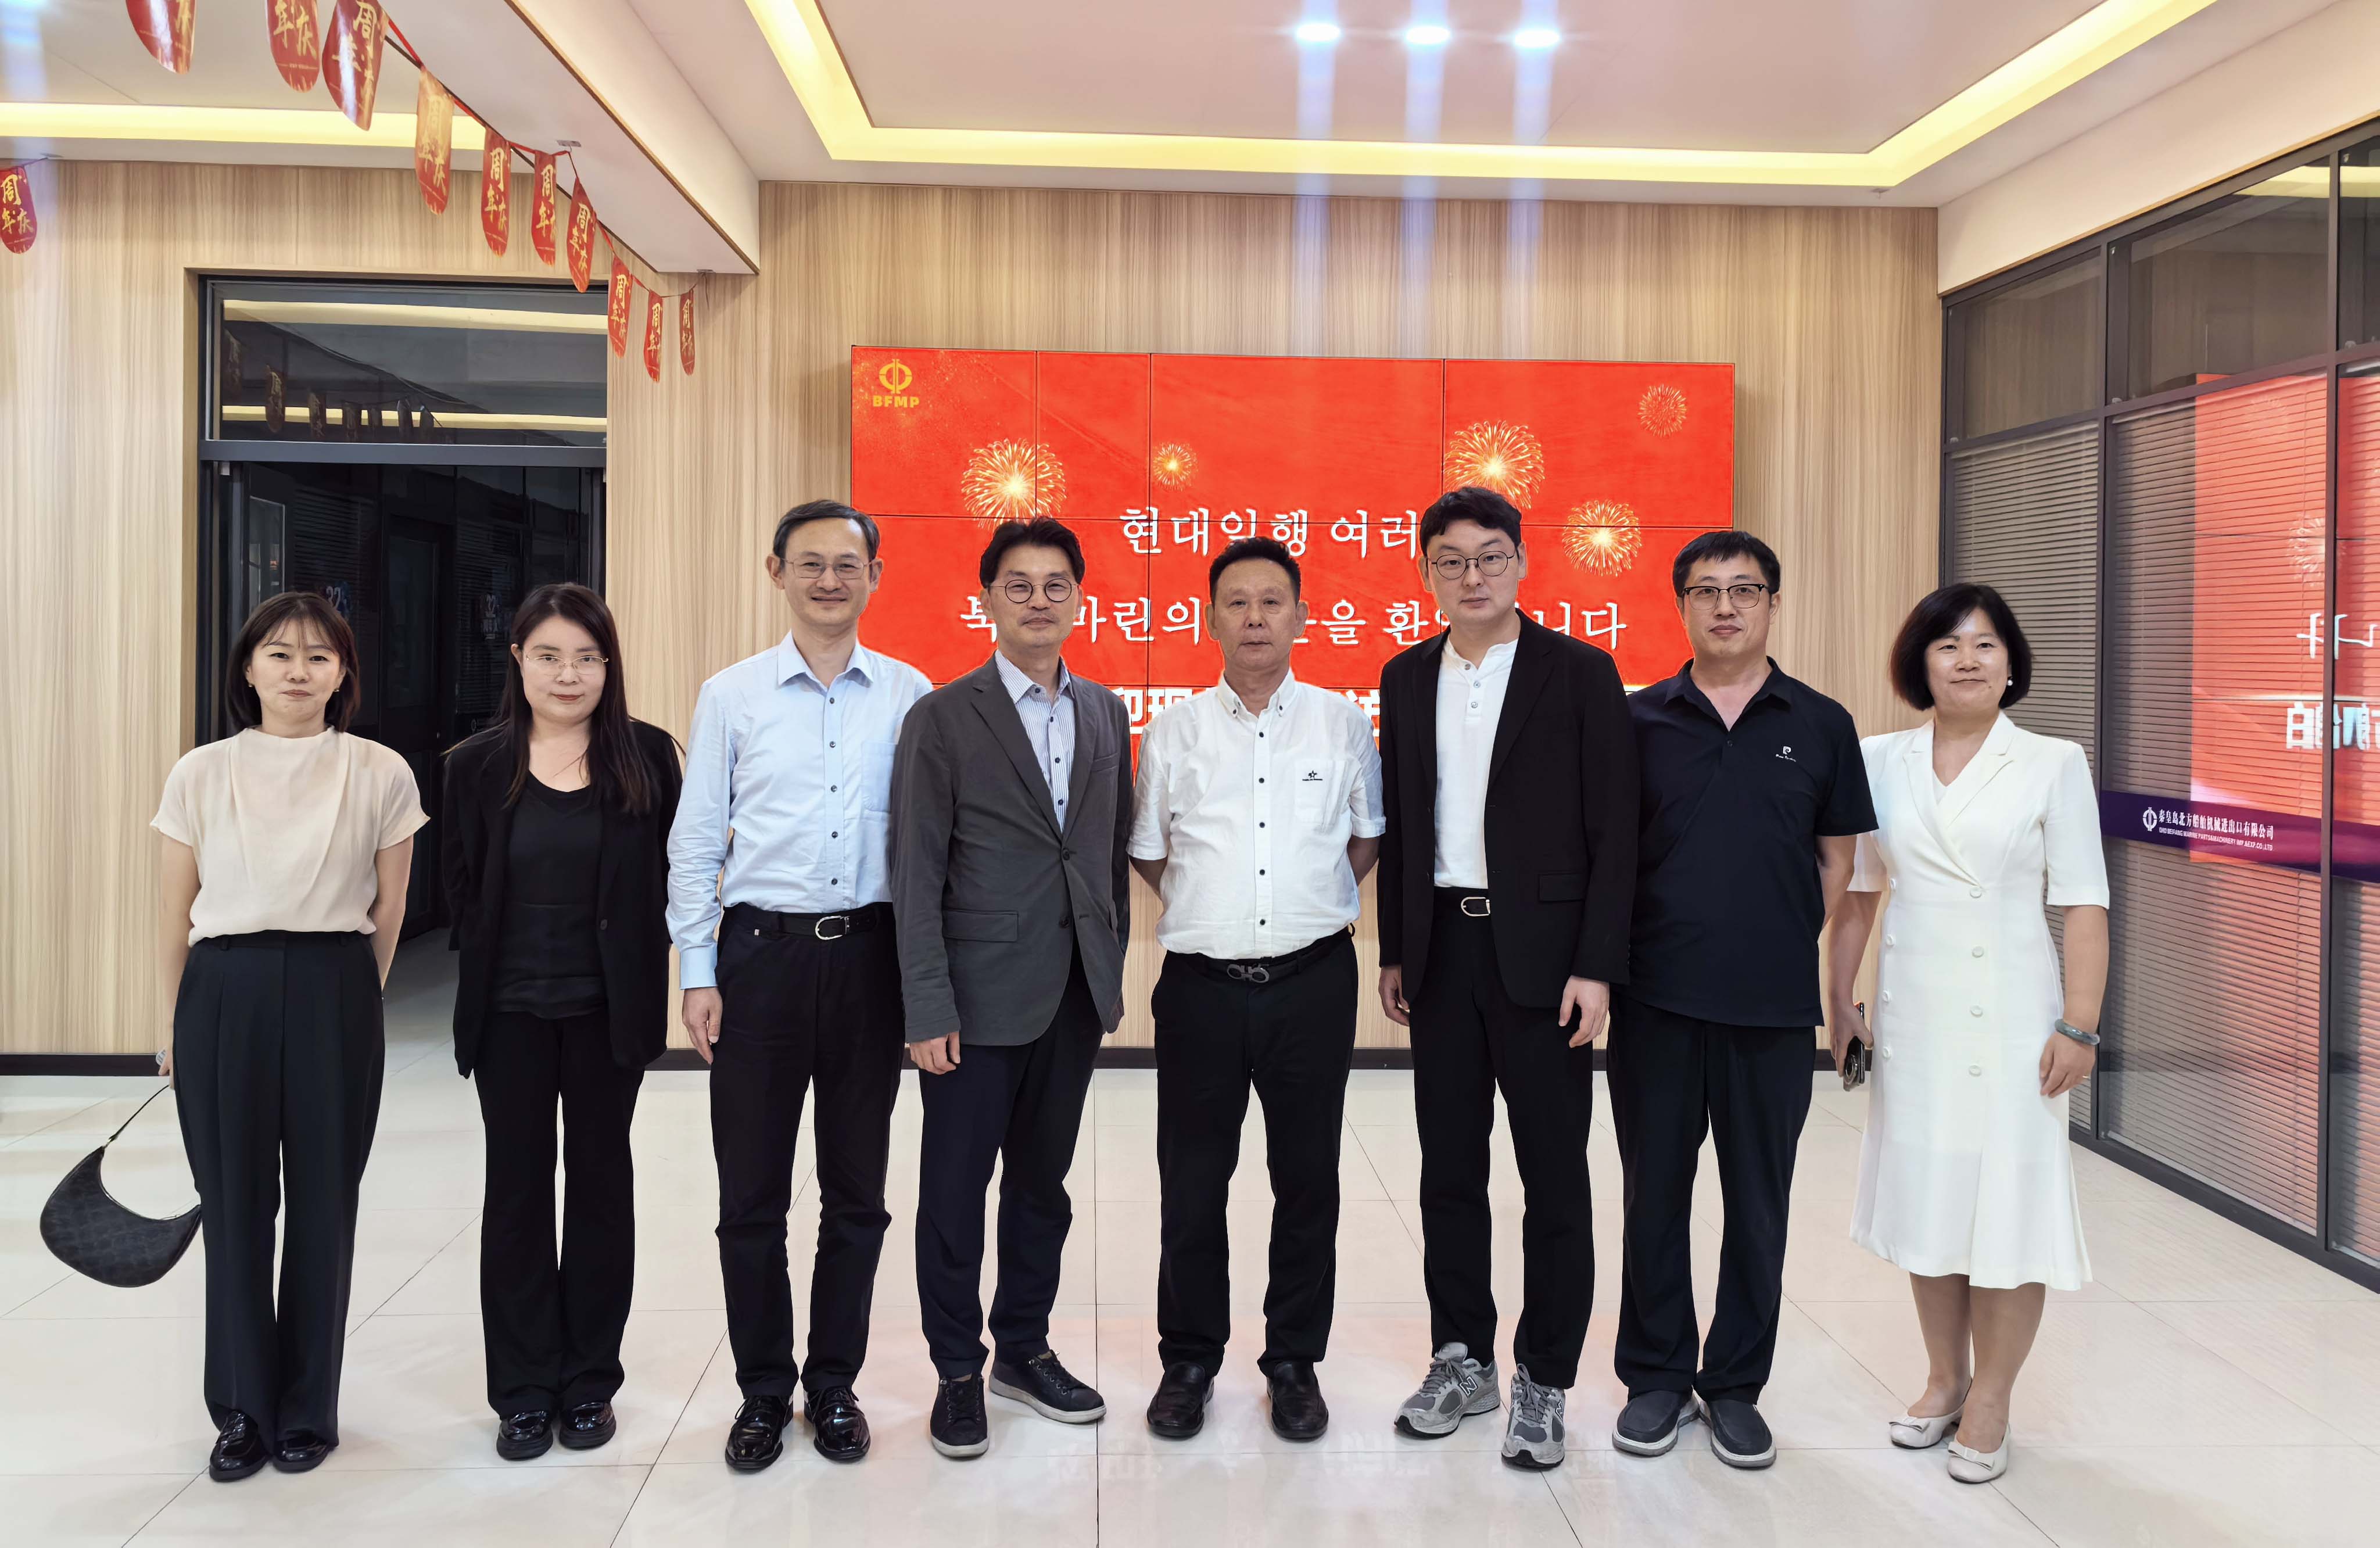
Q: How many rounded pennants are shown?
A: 11